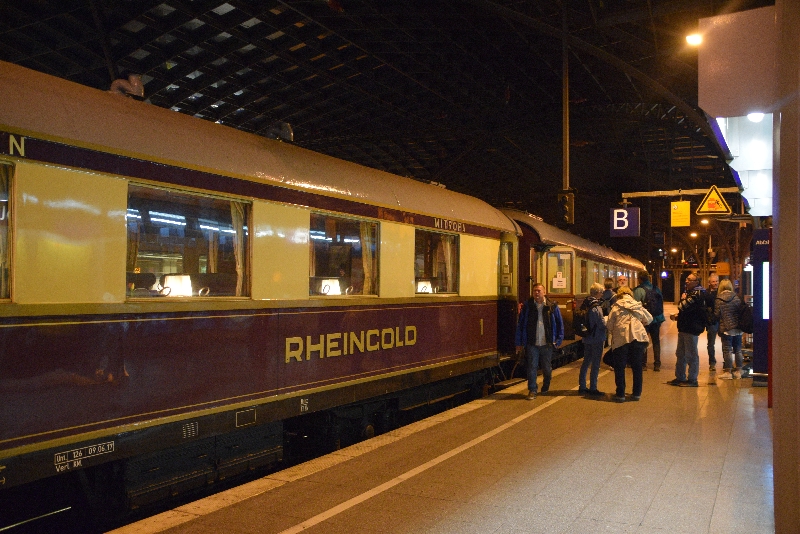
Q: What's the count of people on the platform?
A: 9